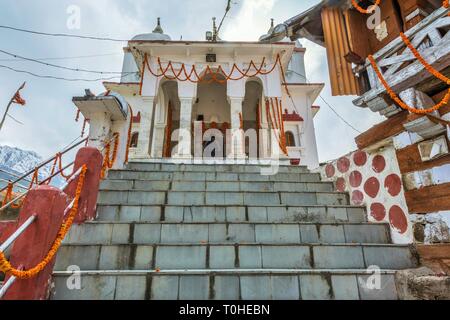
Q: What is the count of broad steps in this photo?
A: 8